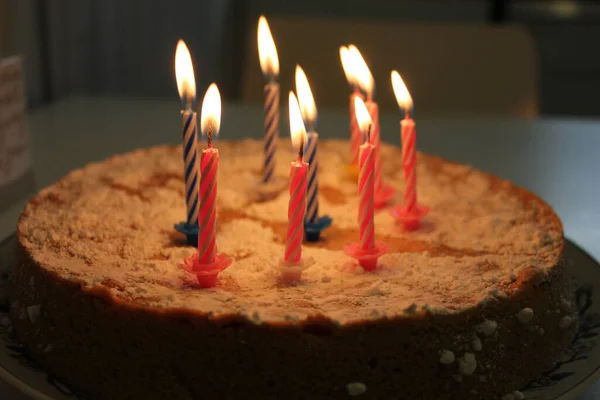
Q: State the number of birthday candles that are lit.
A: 9